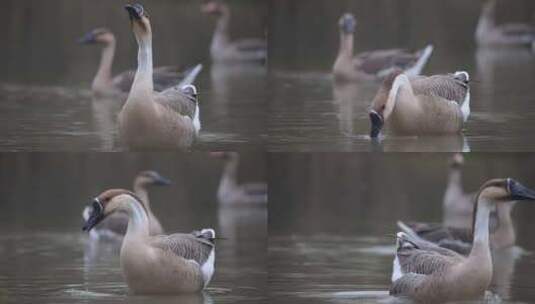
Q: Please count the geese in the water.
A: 12